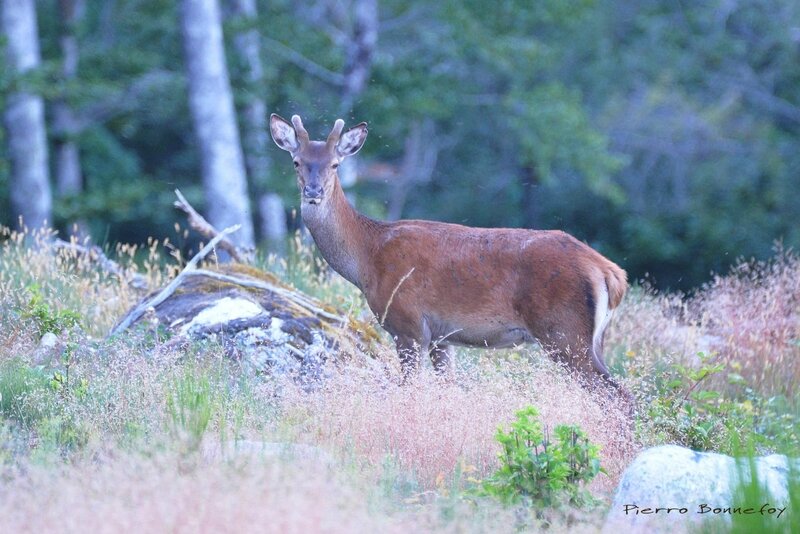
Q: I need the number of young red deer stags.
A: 1